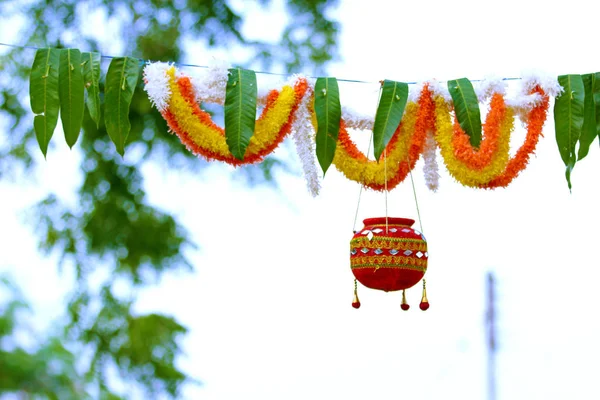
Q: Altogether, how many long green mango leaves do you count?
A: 11